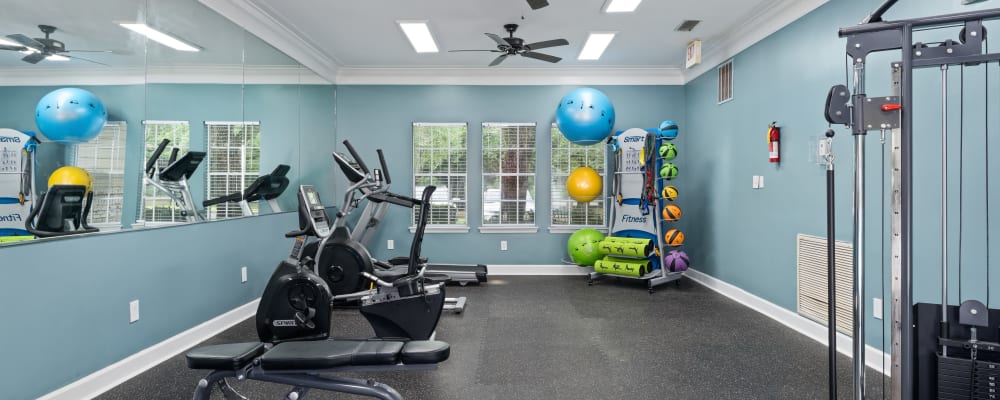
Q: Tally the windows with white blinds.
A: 3